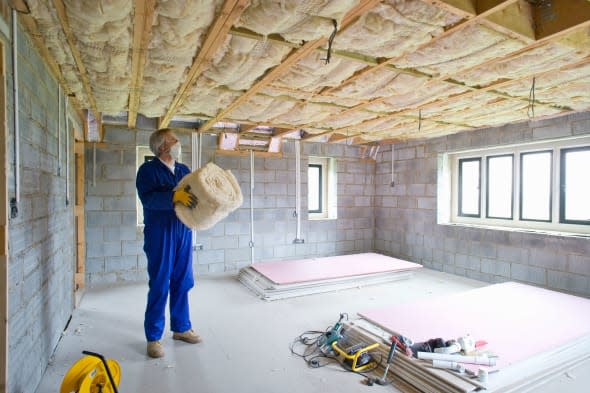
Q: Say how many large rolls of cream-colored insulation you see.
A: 1